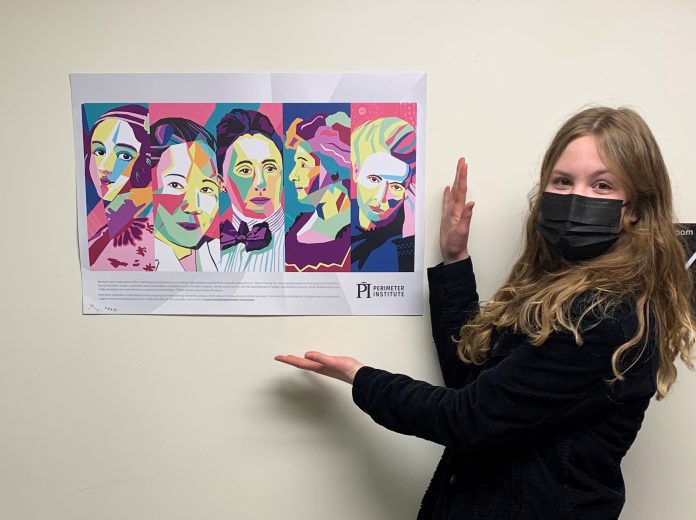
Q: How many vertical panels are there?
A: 5